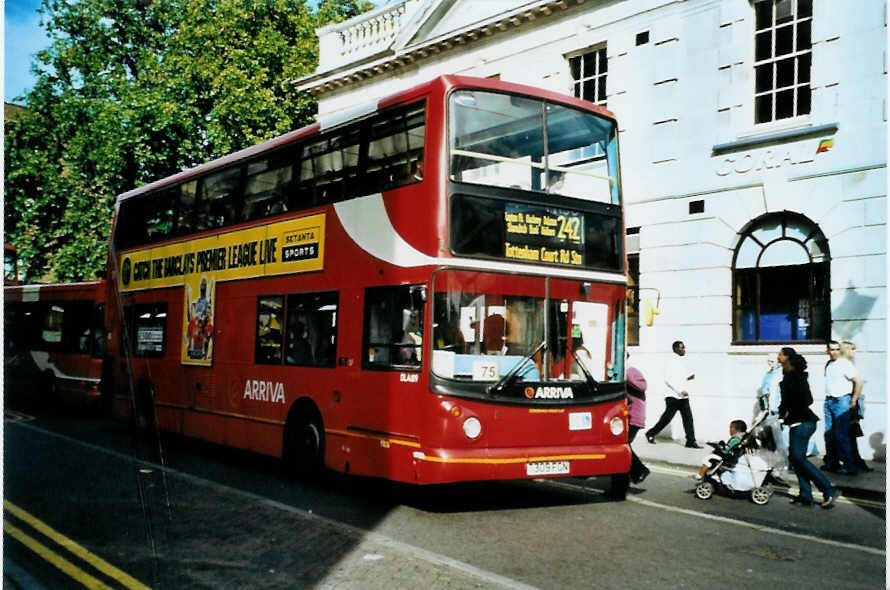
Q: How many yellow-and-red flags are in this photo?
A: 1